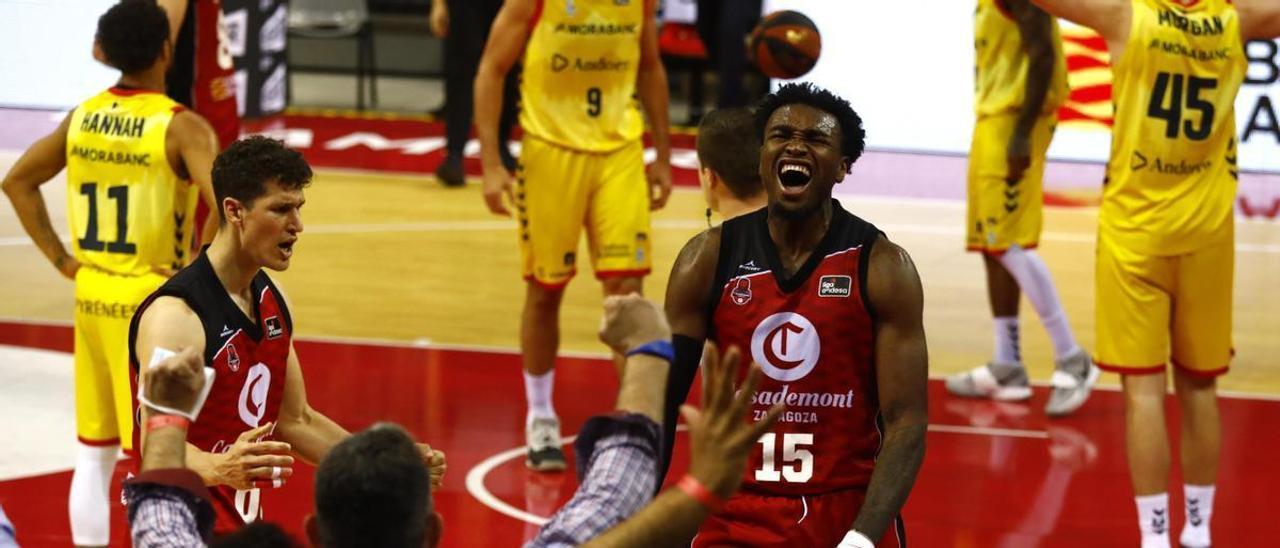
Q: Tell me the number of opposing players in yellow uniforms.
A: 4